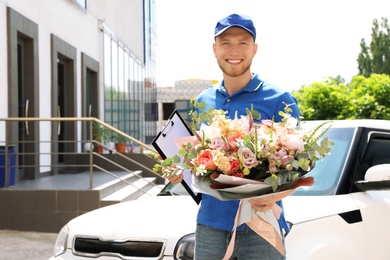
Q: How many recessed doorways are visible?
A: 3